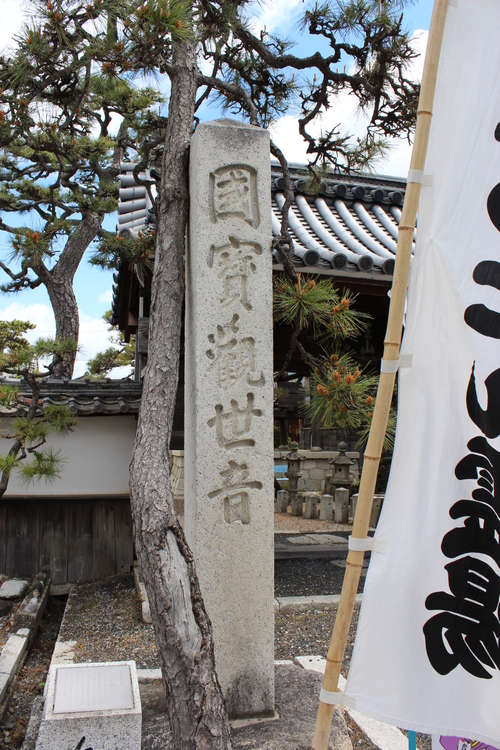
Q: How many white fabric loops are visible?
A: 4